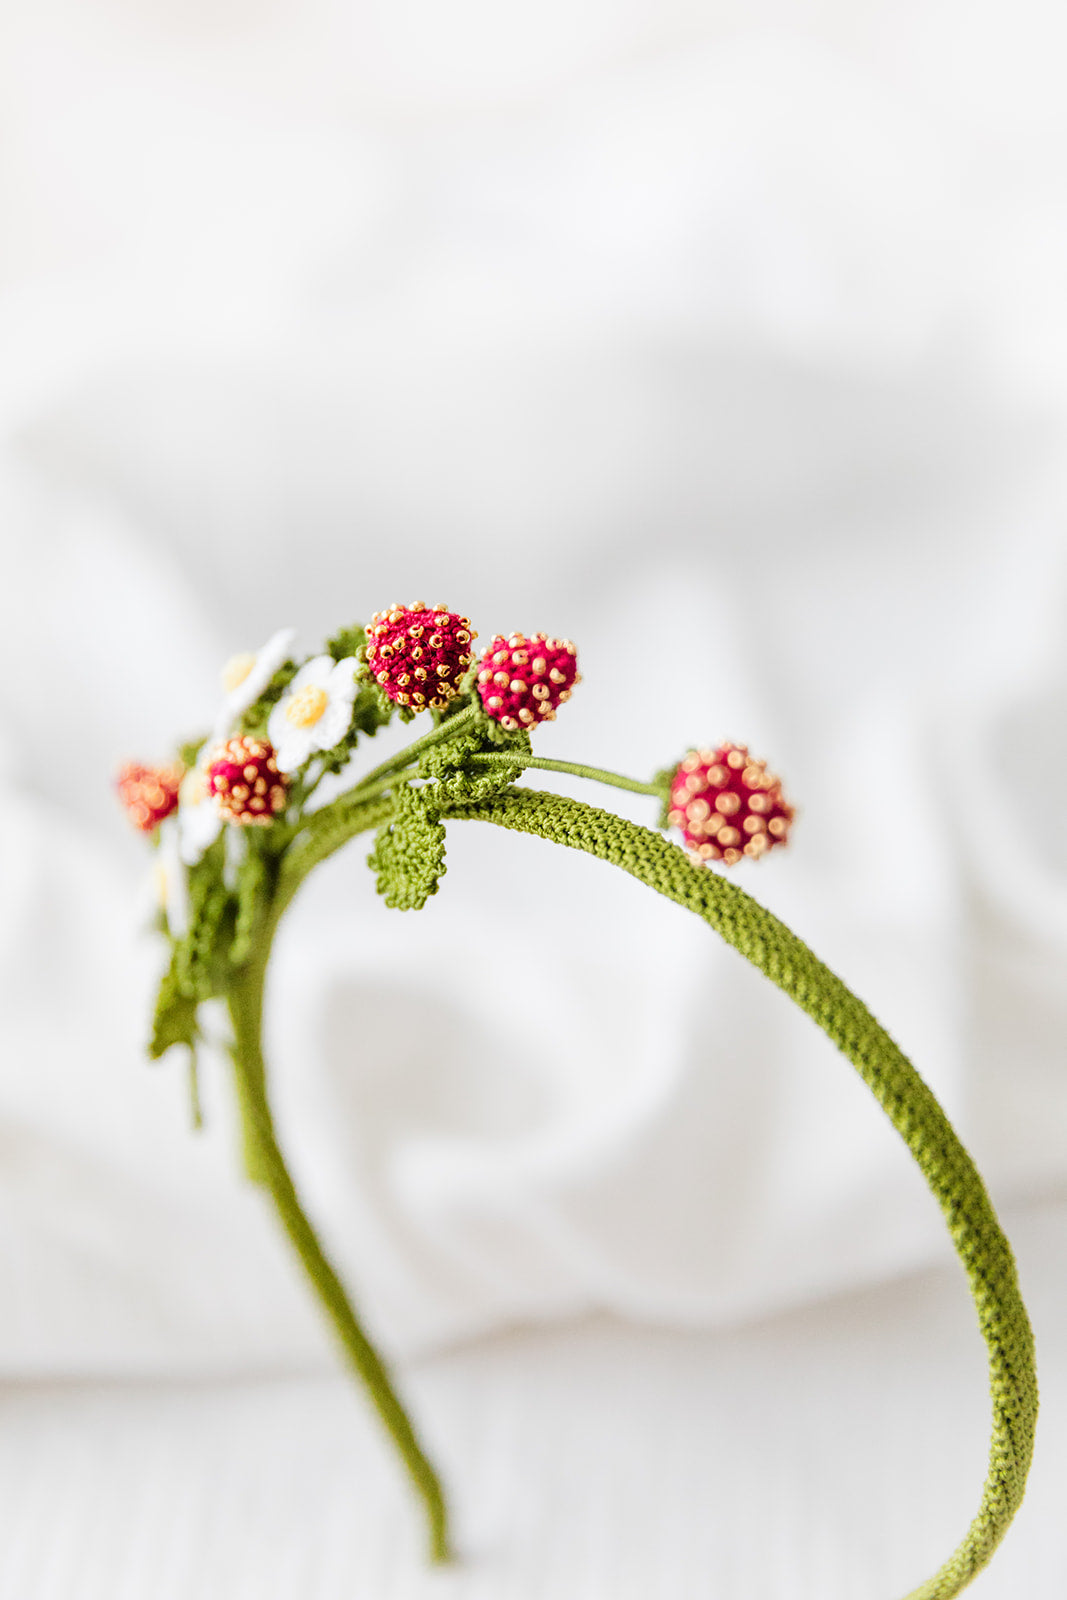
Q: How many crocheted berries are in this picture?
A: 5